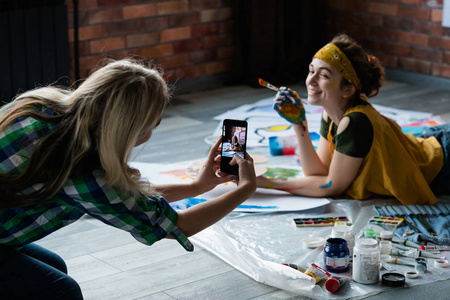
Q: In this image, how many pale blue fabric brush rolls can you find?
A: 1